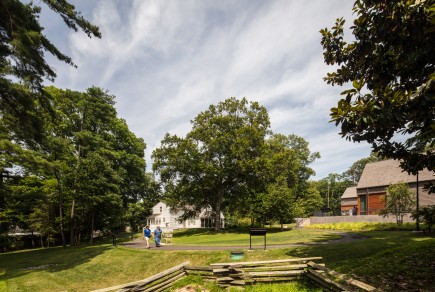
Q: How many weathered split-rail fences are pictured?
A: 1